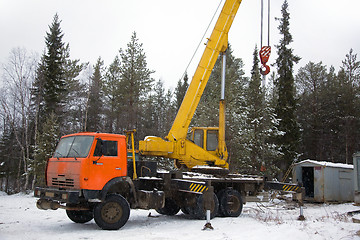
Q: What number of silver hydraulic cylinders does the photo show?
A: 3